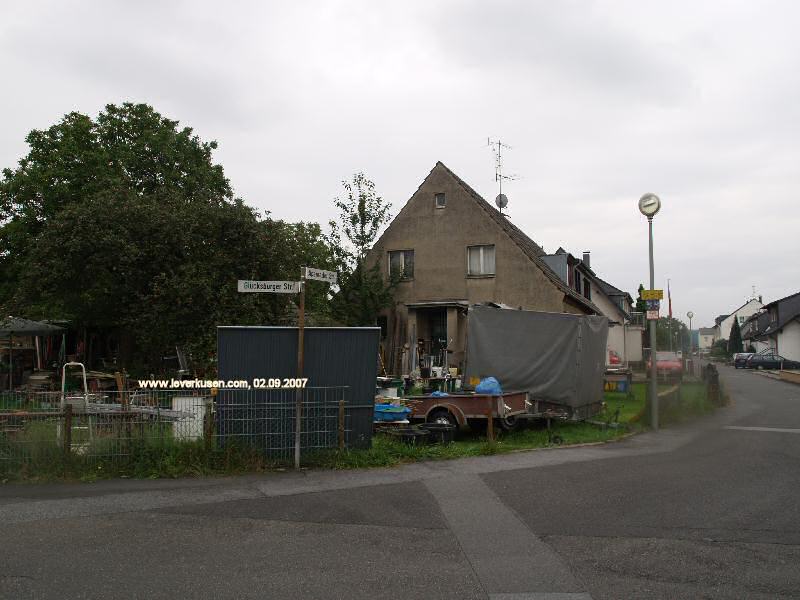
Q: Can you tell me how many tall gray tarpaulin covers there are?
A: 1